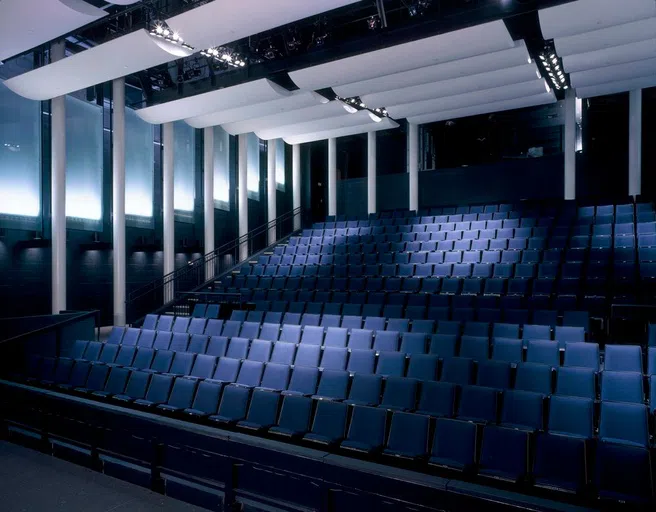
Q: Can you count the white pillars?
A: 12